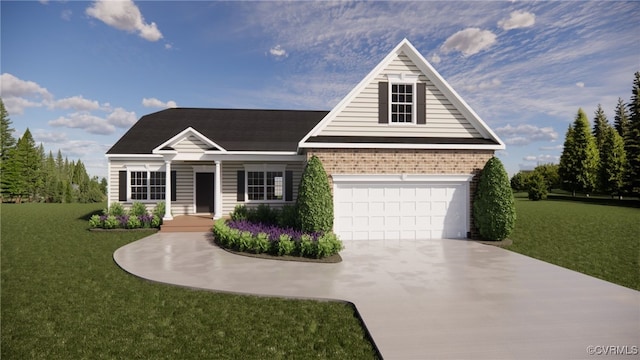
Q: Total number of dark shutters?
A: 6